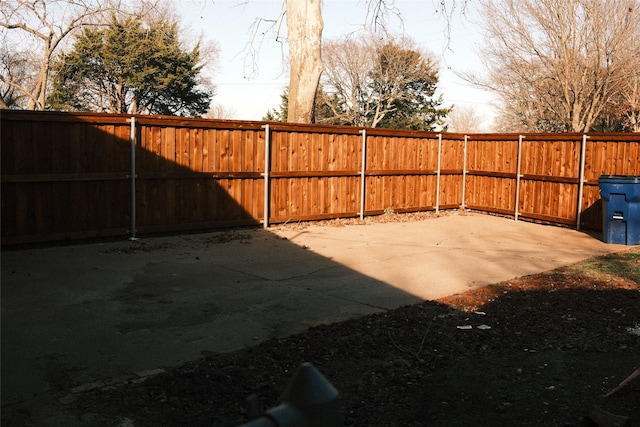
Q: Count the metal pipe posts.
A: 7